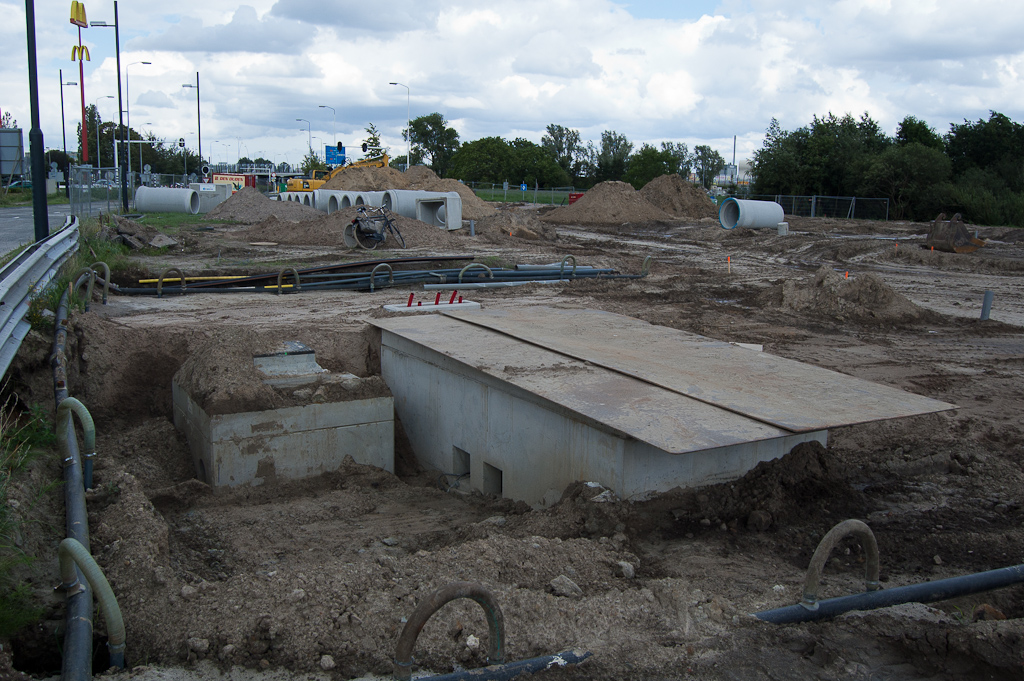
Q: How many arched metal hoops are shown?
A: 12